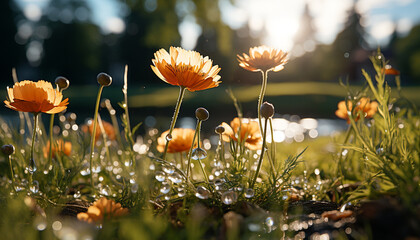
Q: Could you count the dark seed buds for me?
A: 6